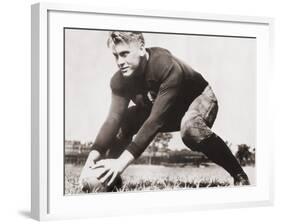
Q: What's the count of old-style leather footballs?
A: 1